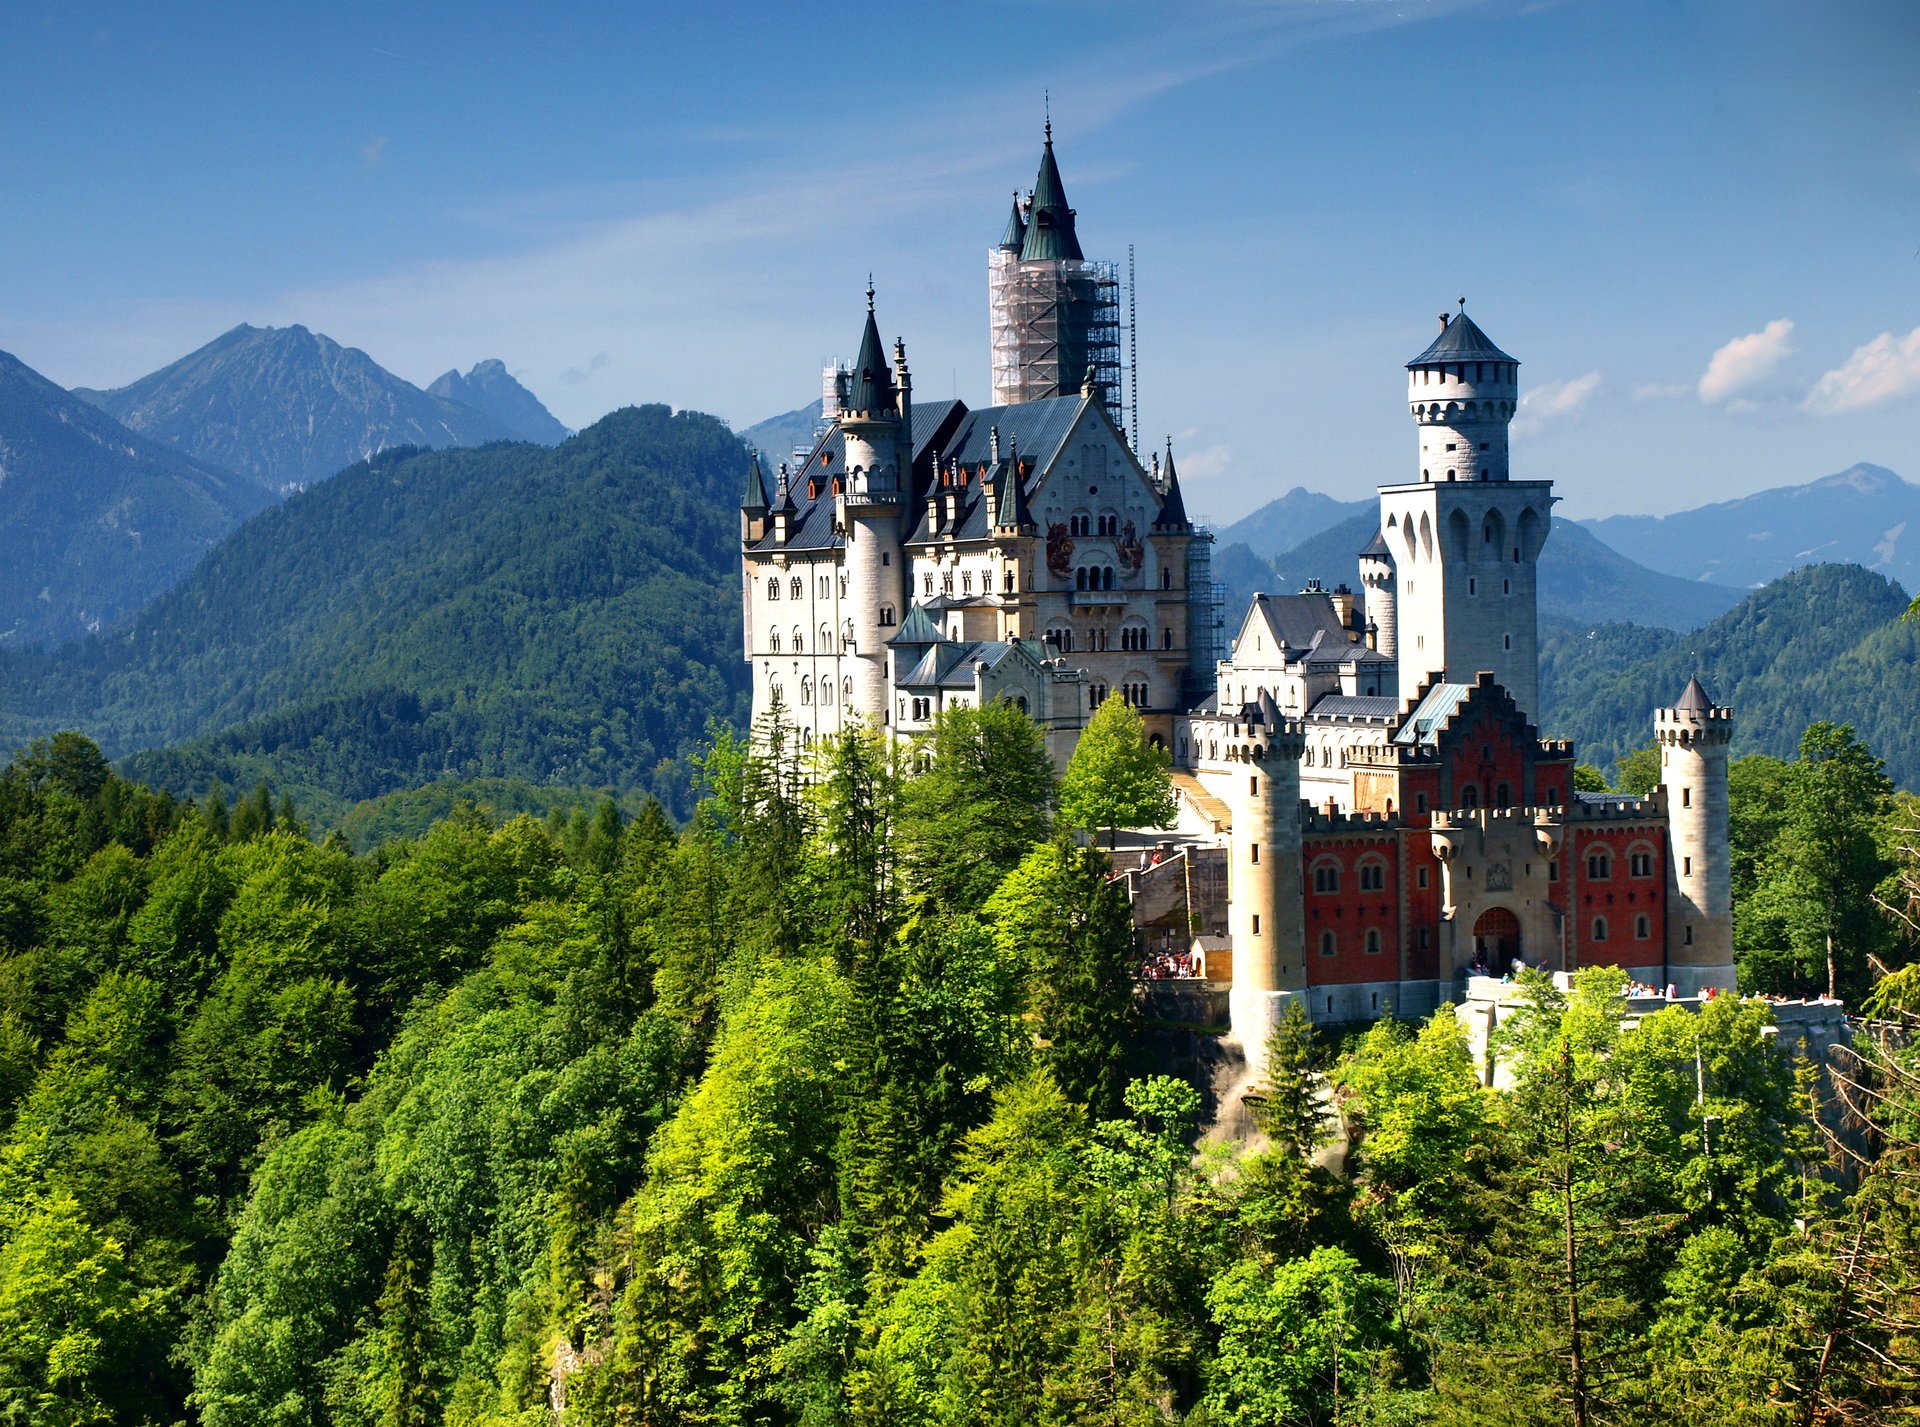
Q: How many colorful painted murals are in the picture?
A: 2